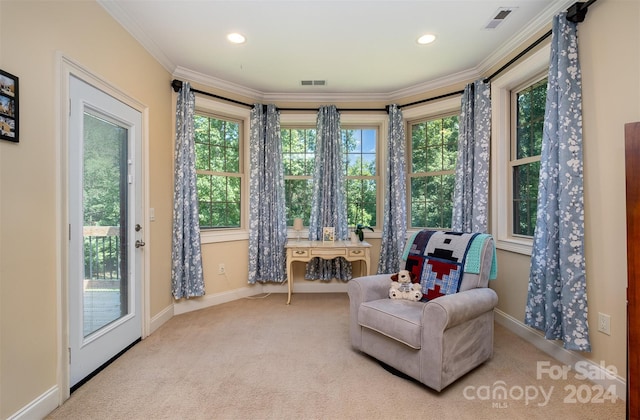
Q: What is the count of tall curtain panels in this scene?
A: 6